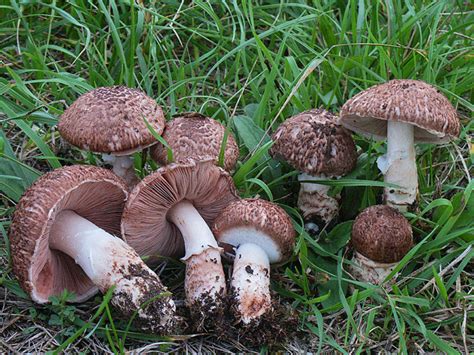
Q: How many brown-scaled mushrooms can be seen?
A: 8